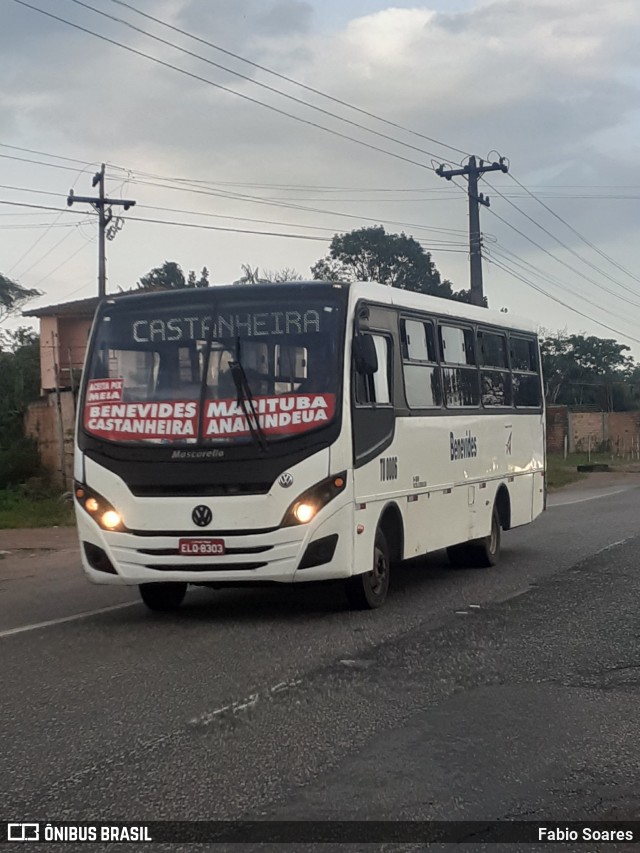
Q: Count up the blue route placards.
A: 0